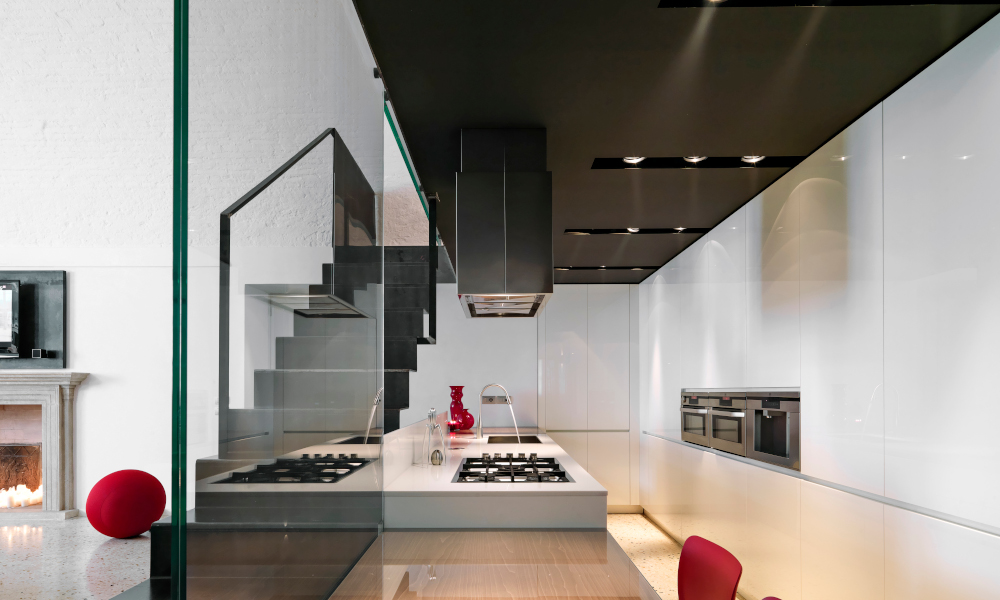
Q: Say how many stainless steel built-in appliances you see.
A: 3